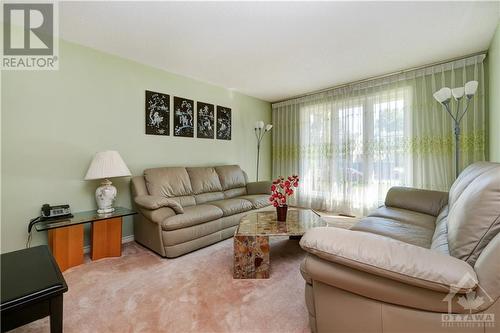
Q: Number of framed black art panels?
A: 4